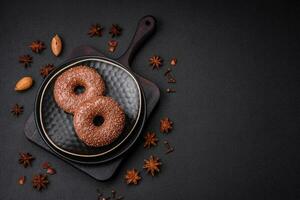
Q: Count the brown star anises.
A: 13